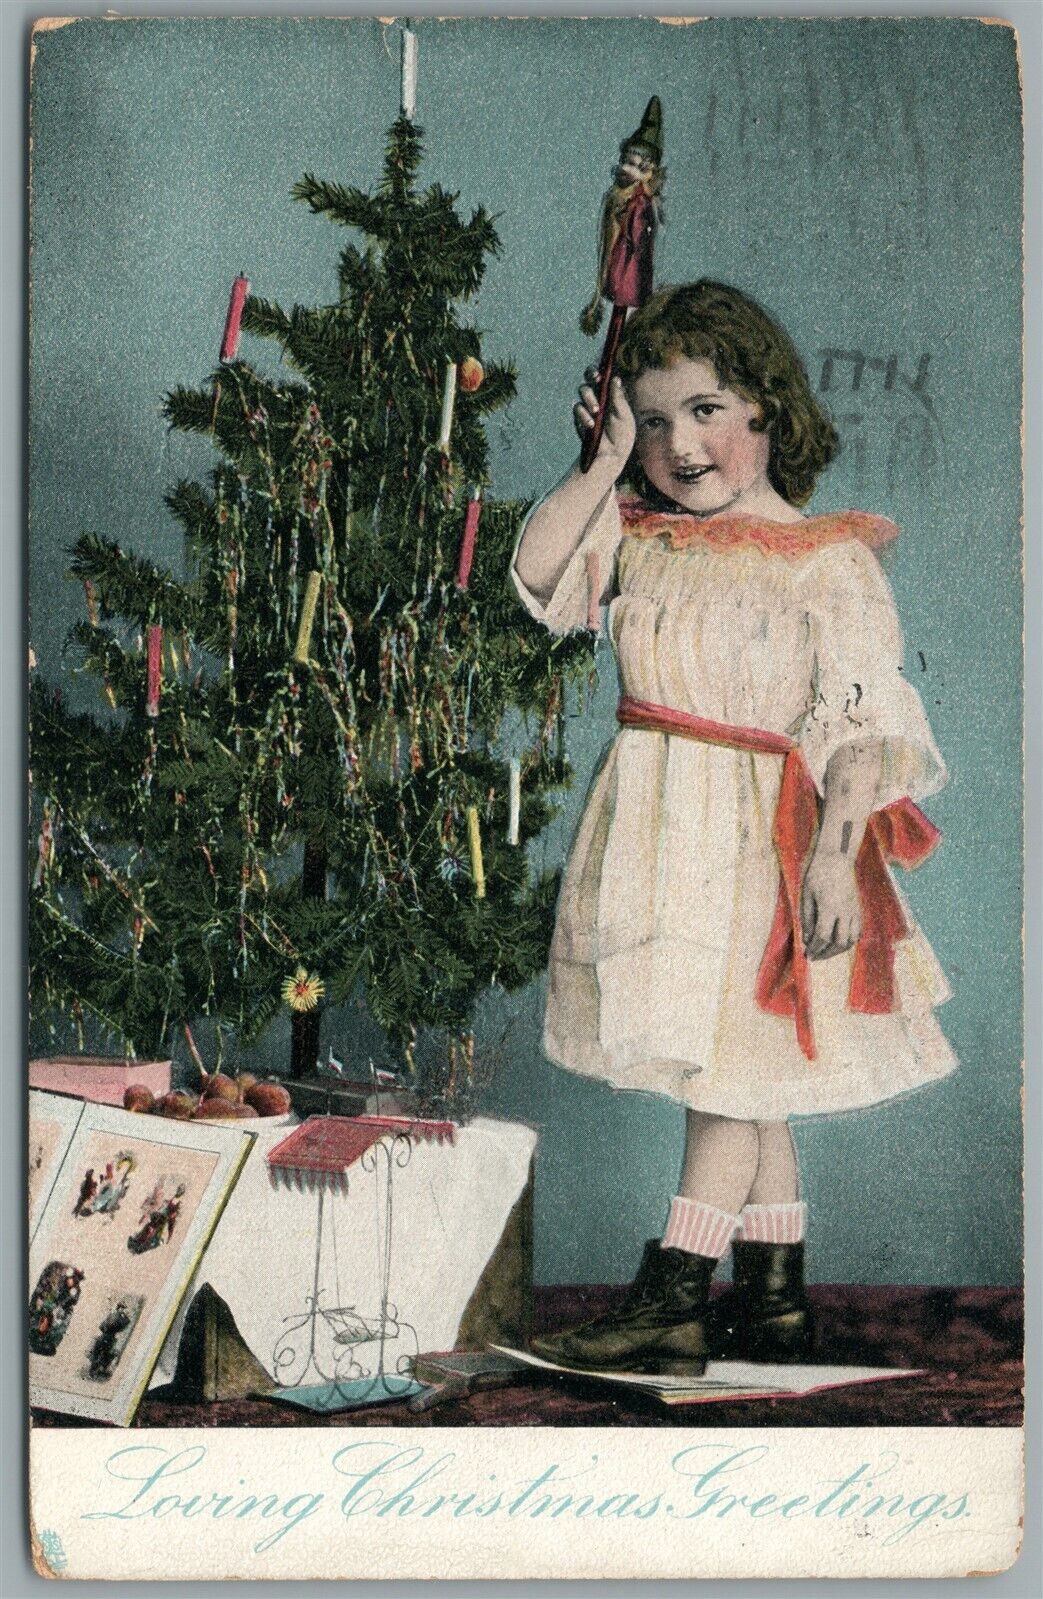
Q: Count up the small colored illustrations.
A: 4